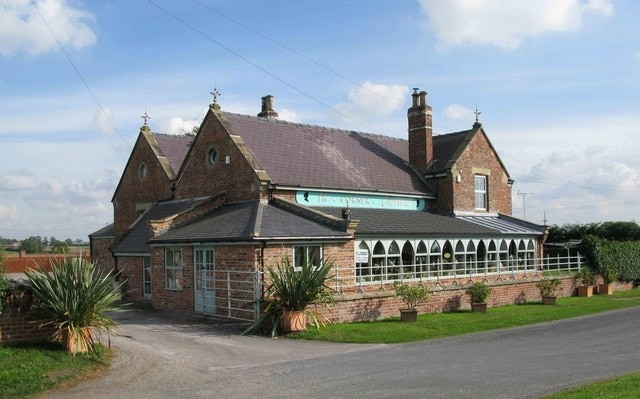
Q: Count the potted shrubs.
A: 7